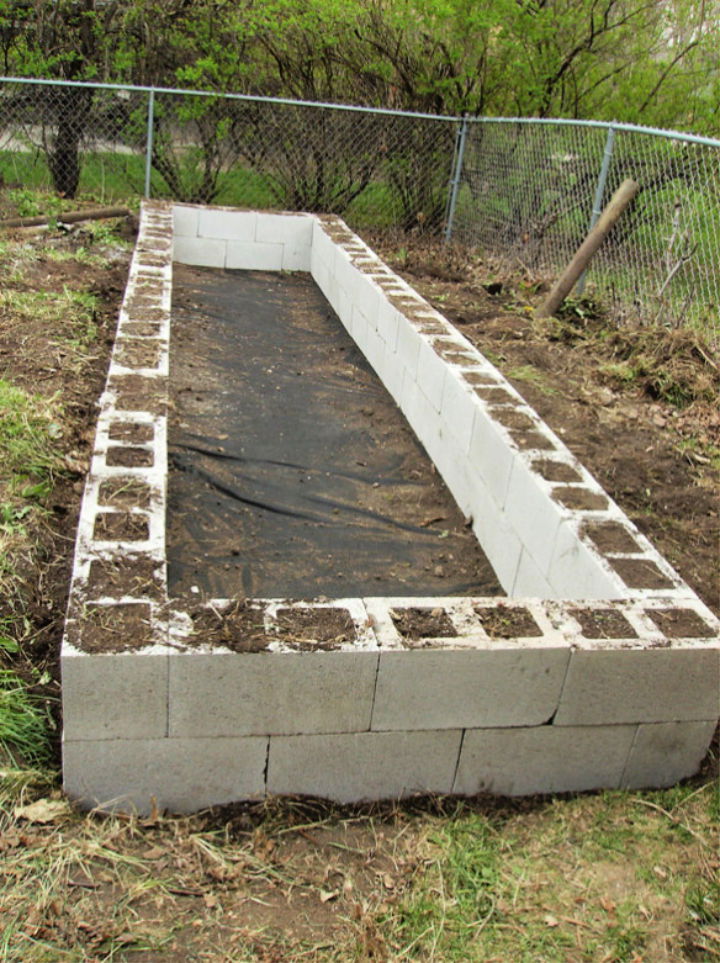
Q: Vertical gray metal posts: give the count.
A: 3